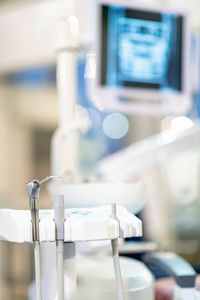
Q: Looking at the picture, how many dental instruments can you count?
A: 3